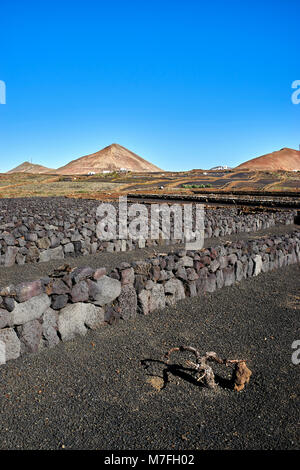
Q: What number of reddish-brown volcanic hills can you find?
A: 3